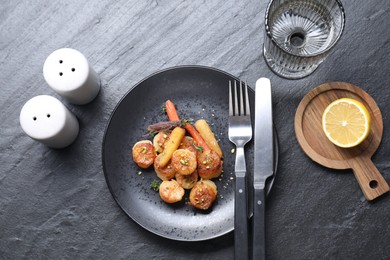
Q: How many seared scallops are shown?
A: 9